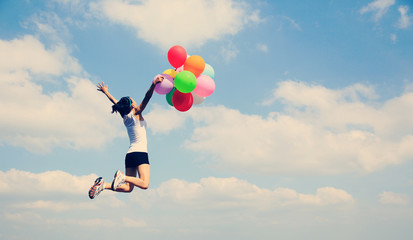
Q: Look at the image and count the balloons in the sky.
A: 11